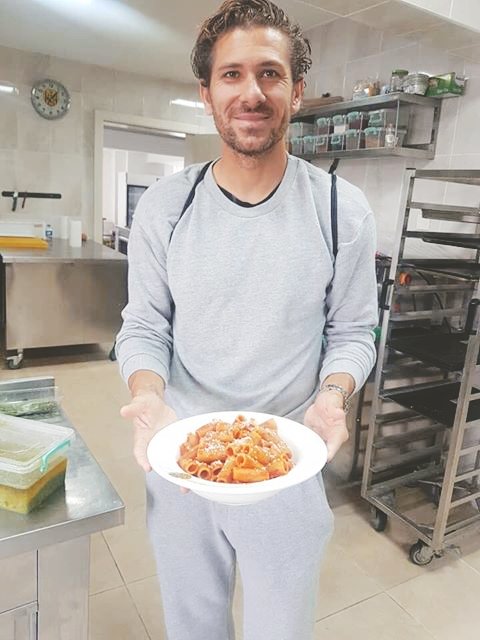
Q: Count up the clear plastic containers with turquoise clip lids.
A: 12